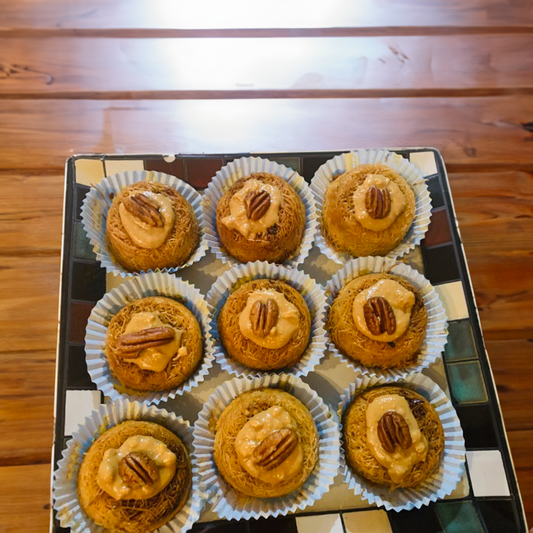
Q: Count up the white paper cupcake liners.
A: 9